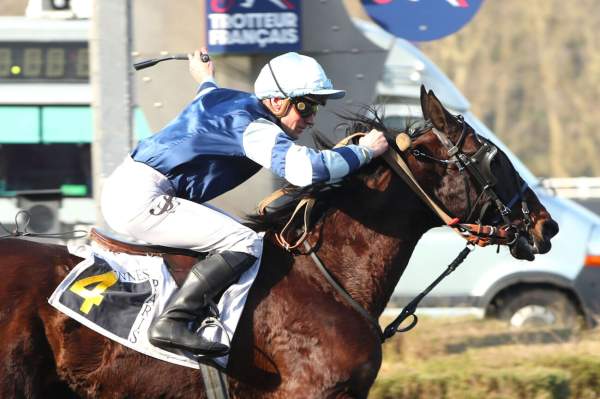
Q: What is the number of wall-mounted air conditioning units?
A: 1